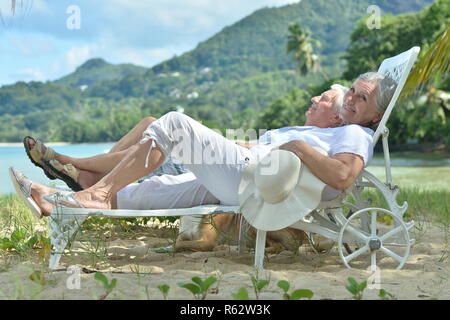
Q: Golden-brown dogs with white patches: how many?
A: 1